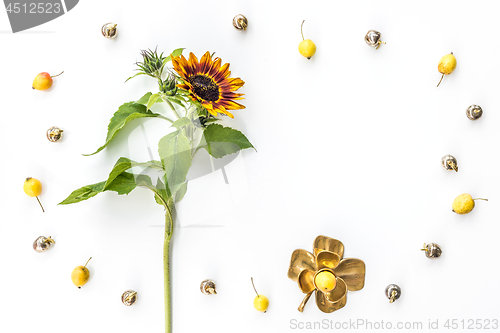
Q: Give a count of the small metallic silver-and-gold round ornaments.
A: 11